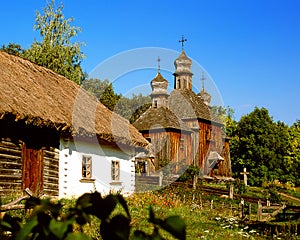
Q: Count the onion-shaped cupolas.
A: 3